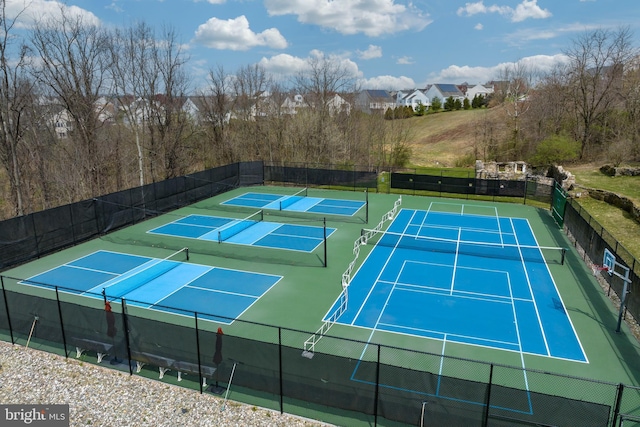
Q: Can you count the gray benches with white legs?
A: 3